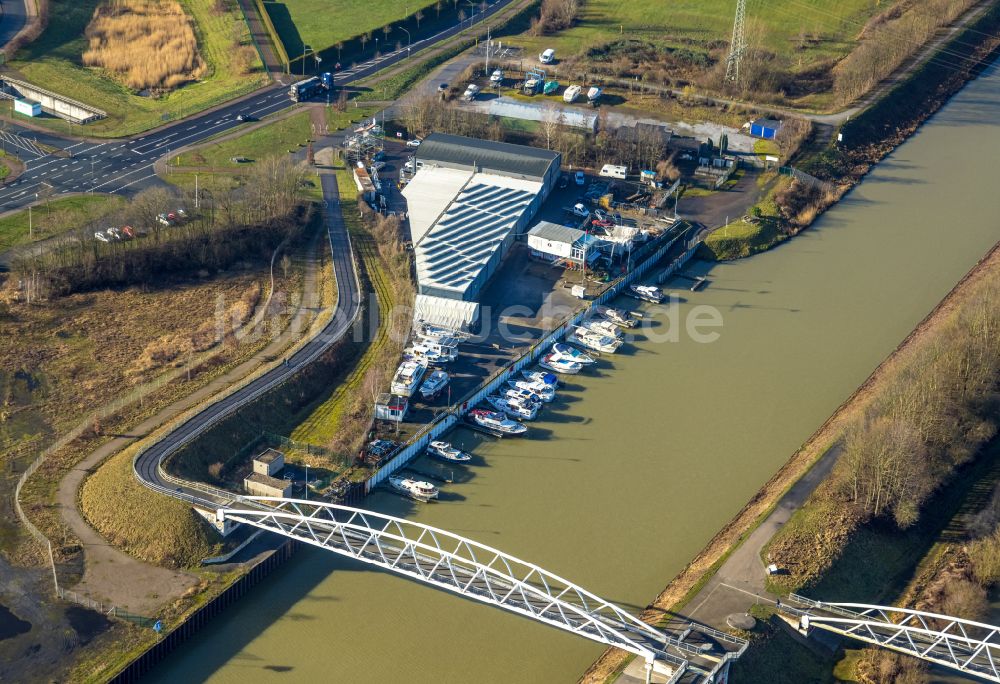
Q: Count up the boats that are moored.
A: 13